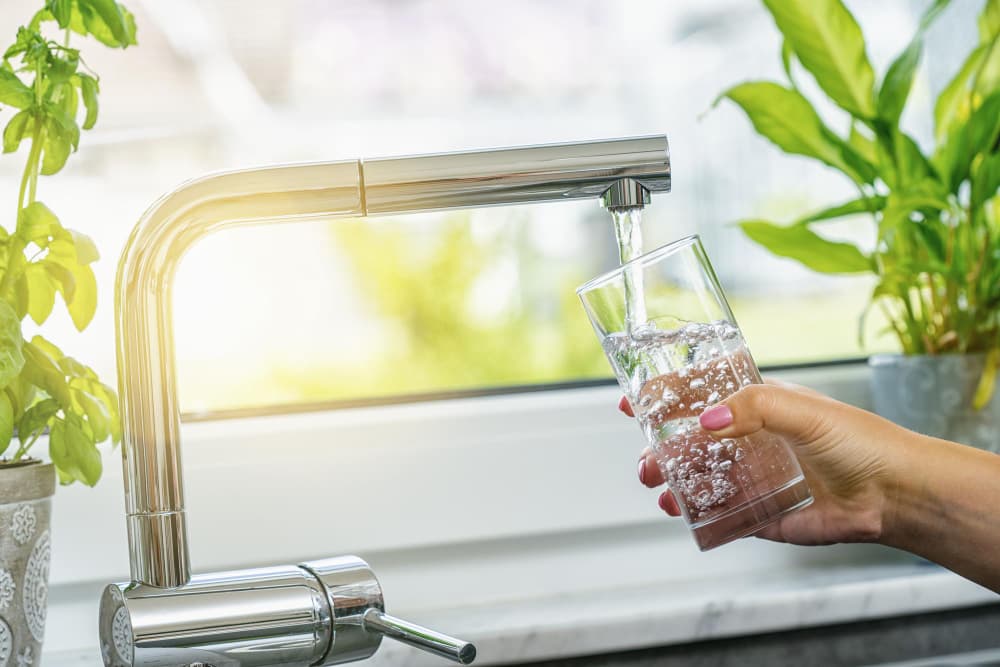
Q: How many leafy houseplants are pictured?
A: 2